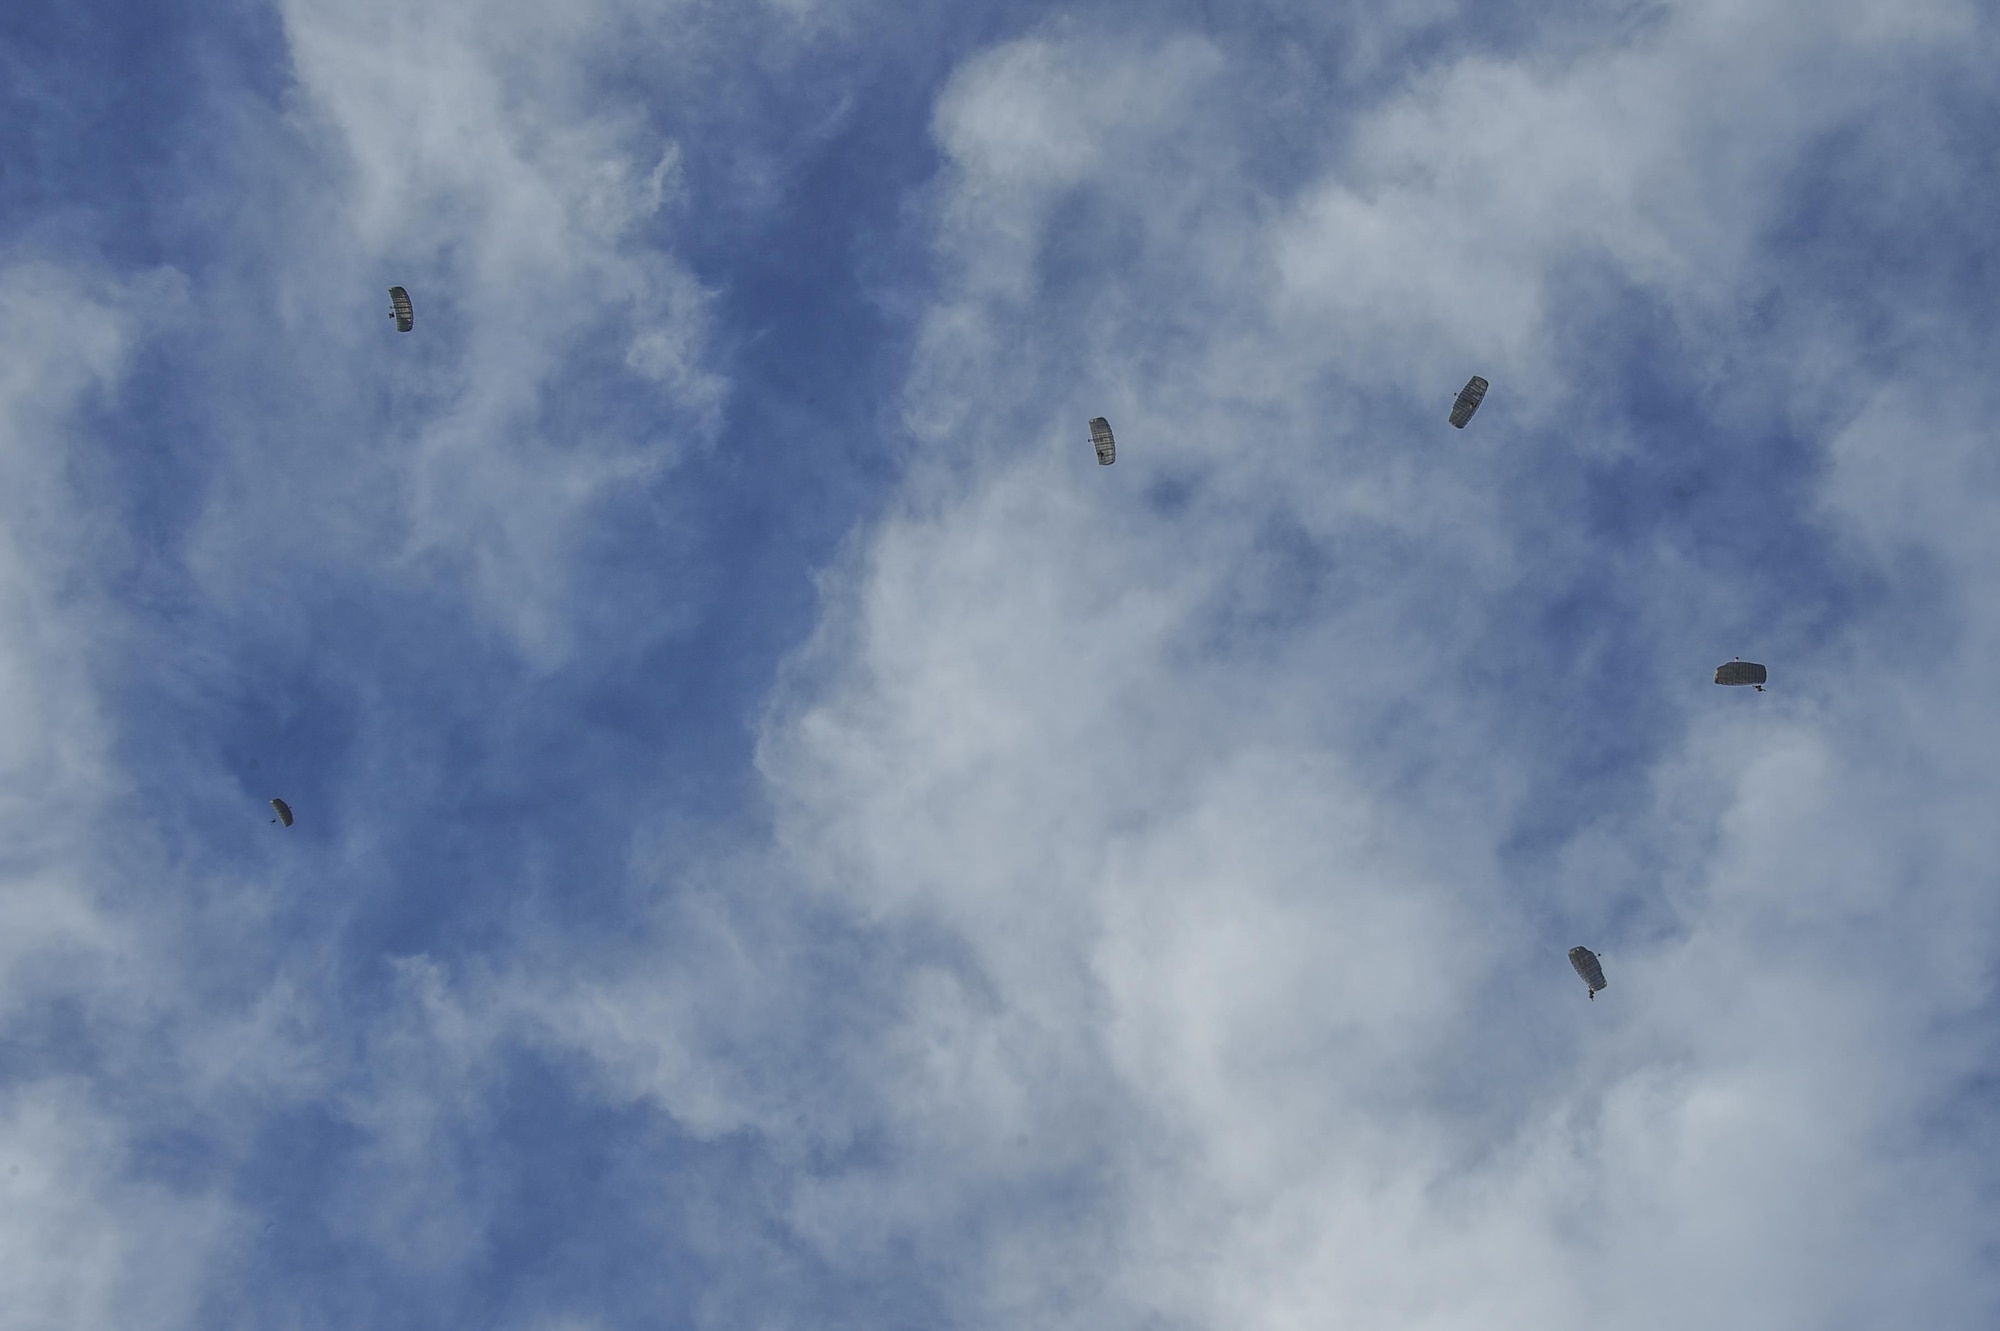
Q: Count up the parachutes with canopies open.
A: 6